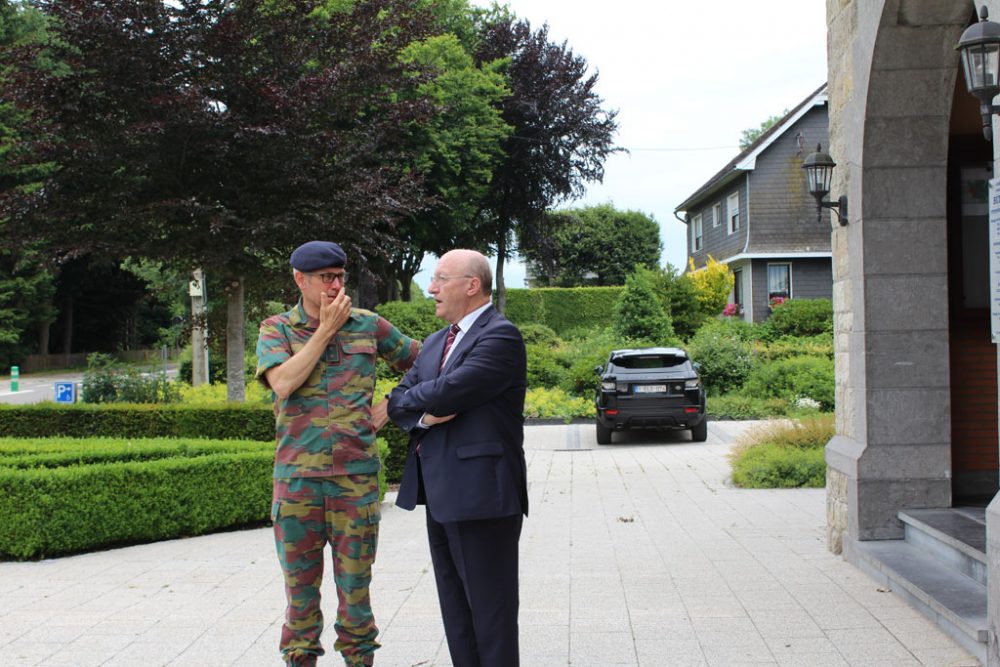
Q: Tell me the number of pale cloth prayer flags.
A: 0